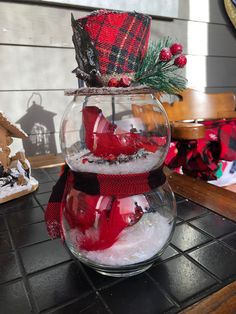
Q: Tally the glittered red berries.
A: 5